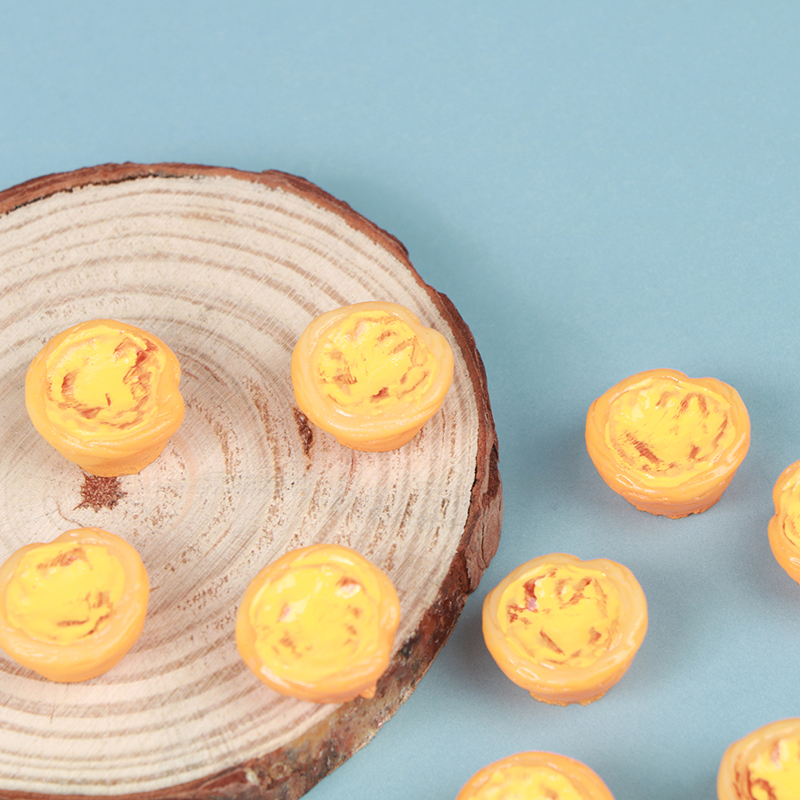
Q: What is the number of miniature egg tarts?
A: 9